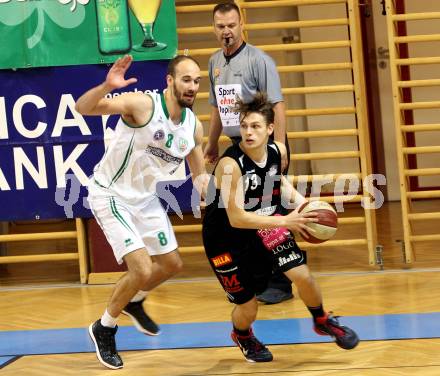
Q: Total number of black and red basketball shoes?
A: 2